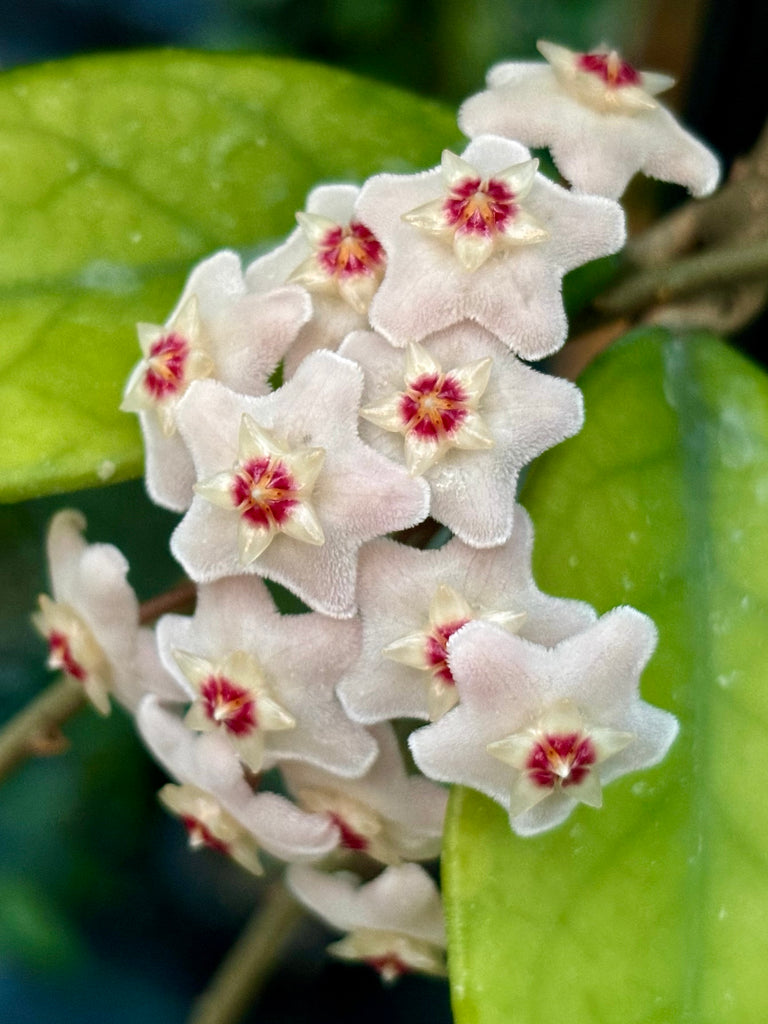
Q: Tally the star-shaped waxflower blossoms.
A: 13